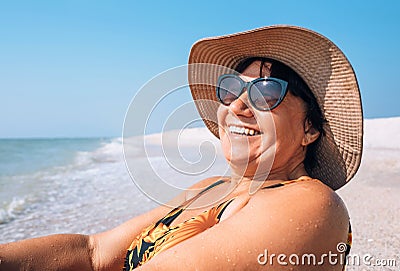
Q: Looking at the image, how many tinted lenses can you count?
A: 2